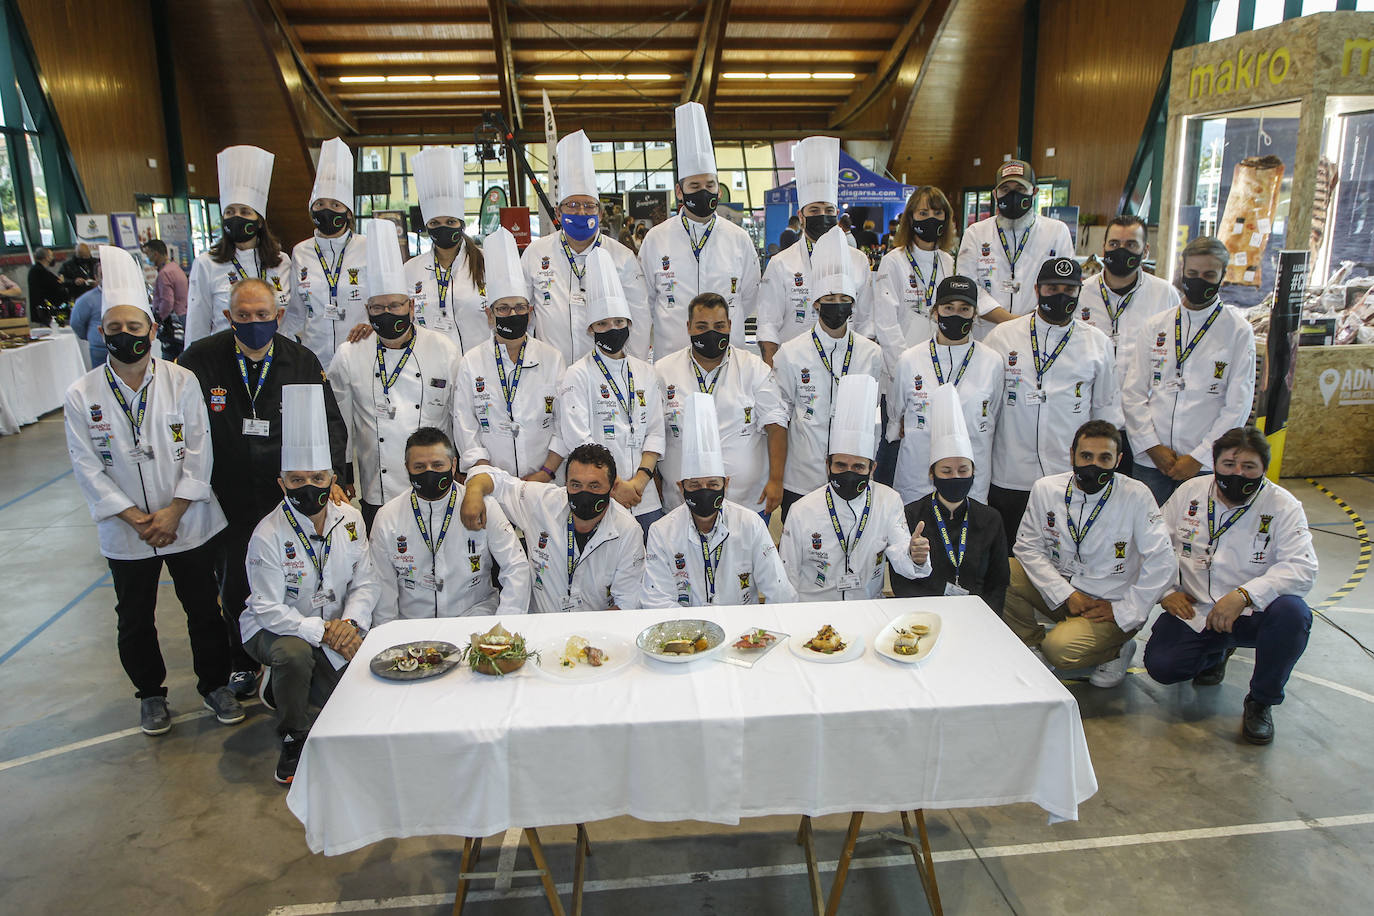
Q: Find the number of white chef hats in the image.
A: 15